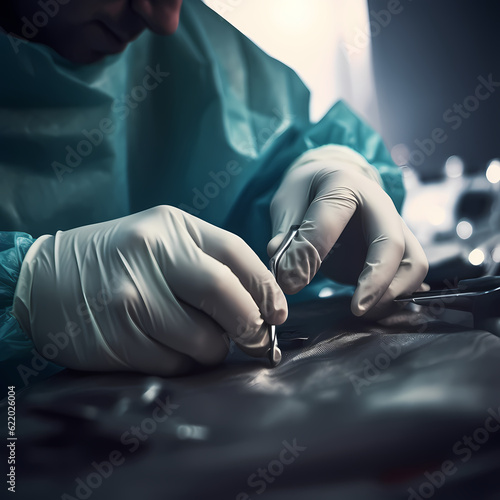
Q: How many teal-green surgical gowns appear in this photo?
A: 1